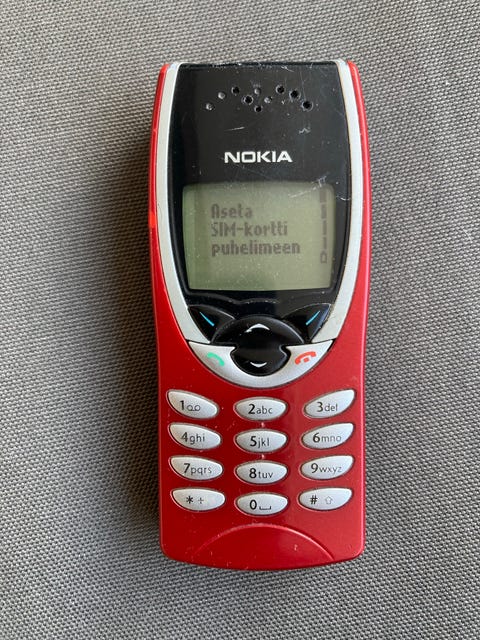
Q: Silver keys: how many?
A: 12